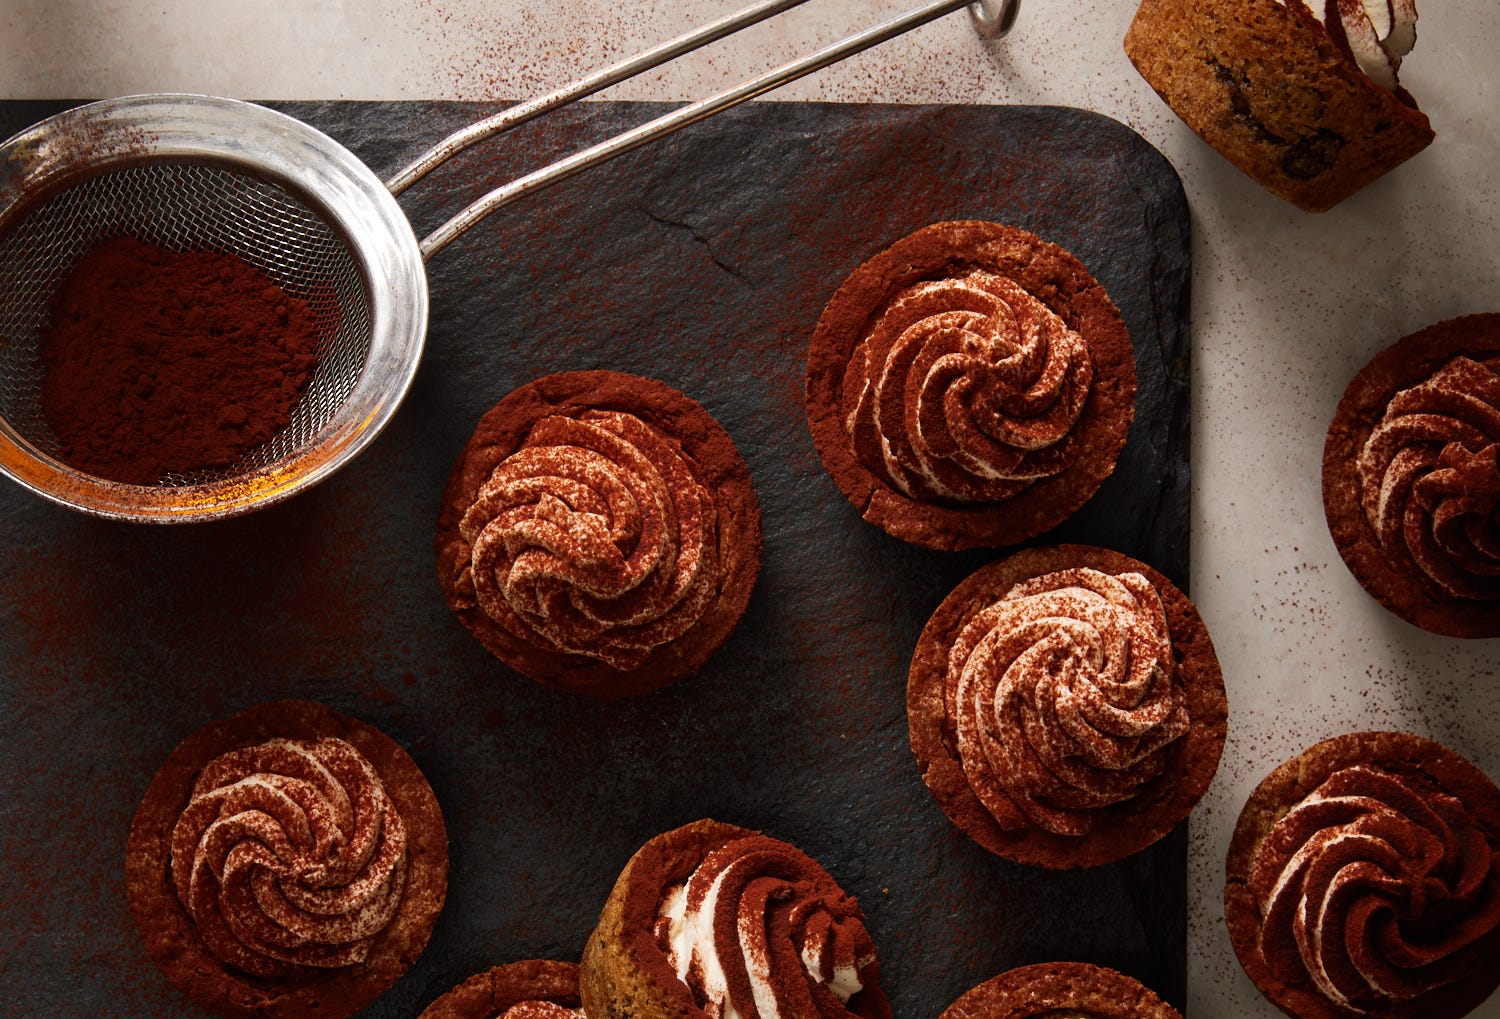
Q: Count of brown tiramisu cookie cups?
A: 10